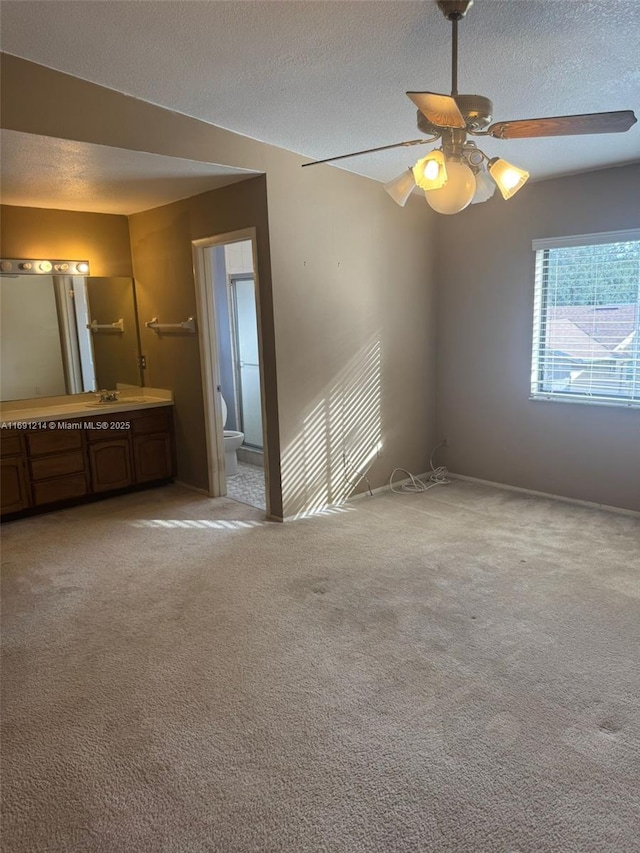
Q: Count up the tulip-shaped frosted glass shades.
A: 4